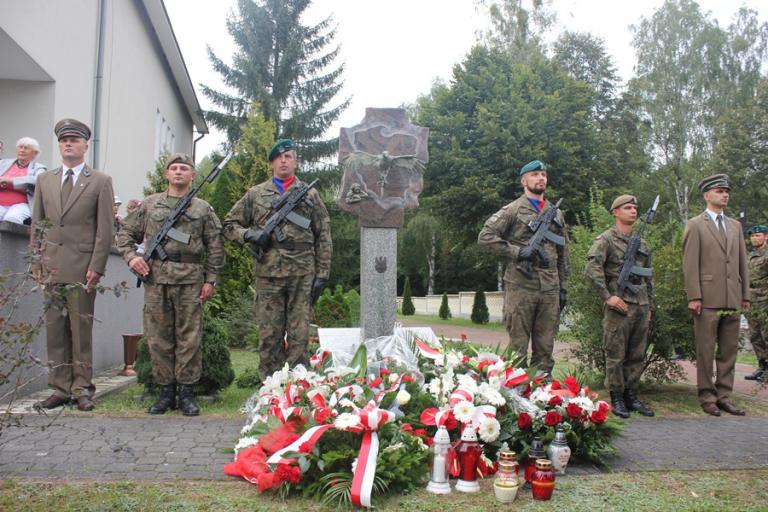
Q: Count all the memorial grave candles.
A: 7